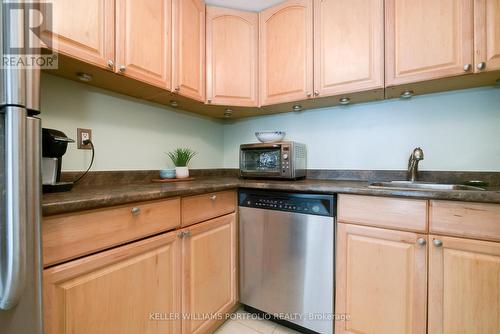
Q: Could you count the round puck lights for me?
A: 6